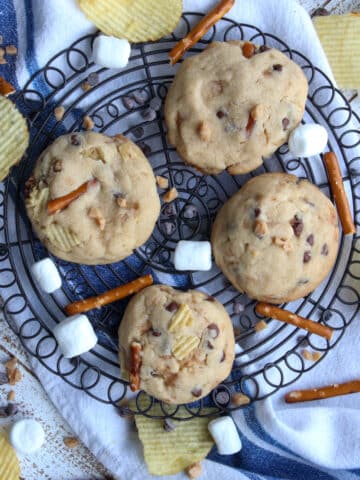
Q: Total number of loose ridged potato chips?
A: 5